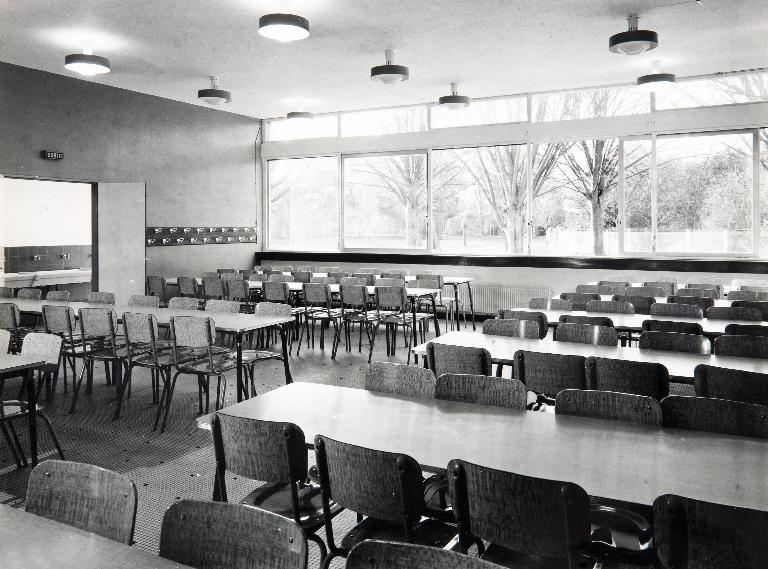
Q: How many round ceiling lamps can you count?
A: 8